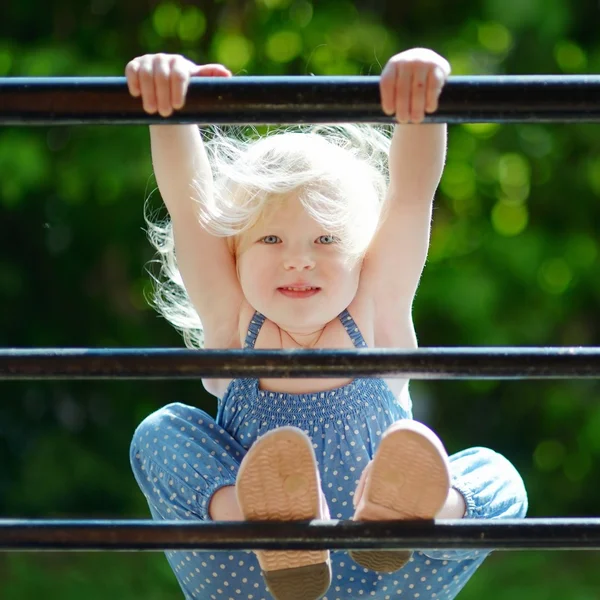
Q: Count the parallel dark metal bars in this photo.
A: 3